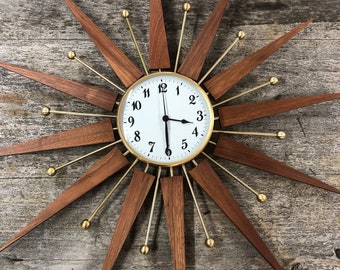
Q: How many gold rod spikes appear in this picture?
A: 12